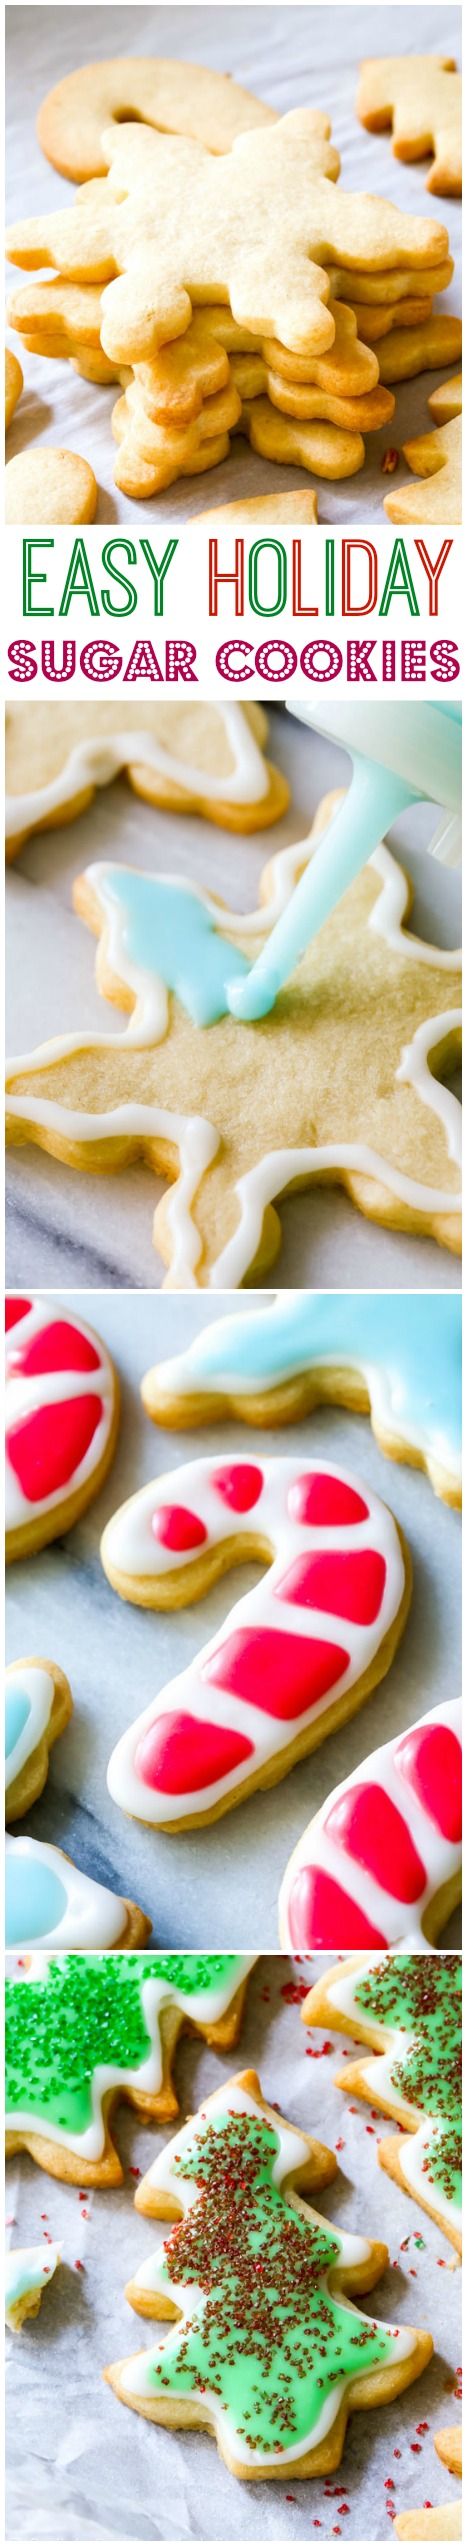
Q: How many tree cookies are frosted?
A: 3